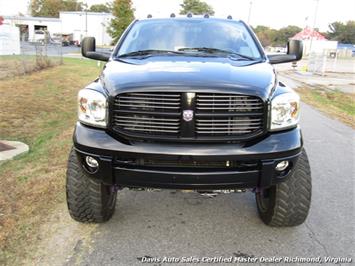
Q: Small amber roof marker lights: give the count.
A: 5